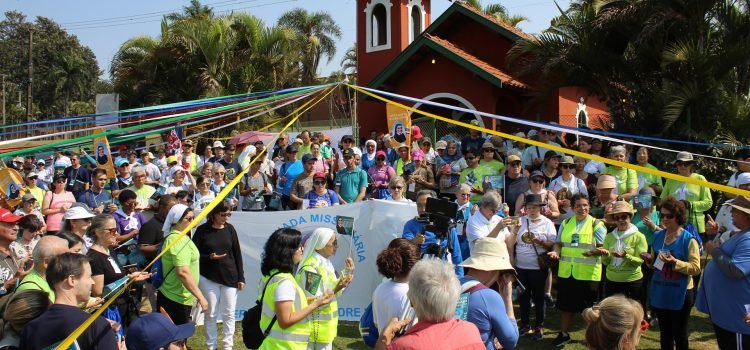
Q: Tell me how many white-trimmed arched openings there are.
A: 4